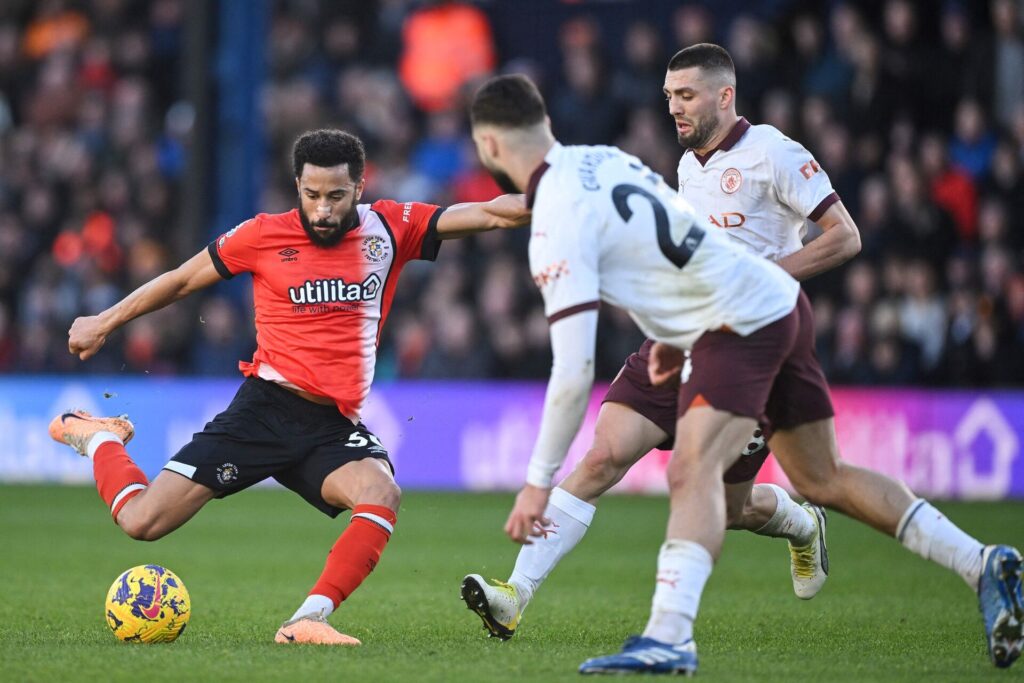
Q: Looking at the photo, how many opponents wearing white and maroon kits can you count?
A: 2